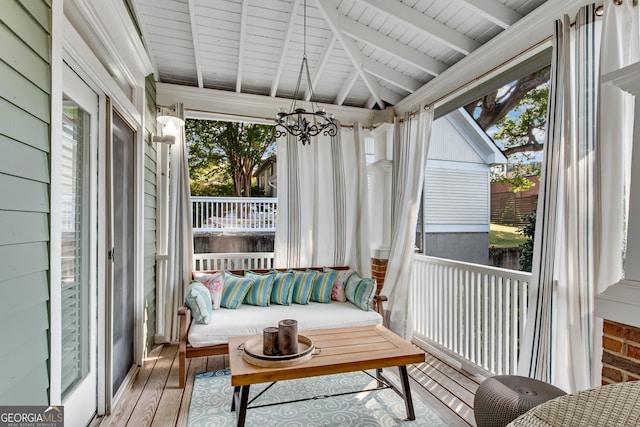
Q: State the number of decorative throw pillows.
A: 9